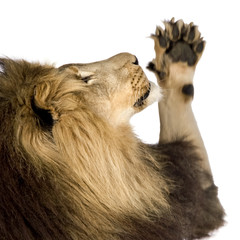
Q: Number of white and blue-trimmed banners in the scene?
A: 0